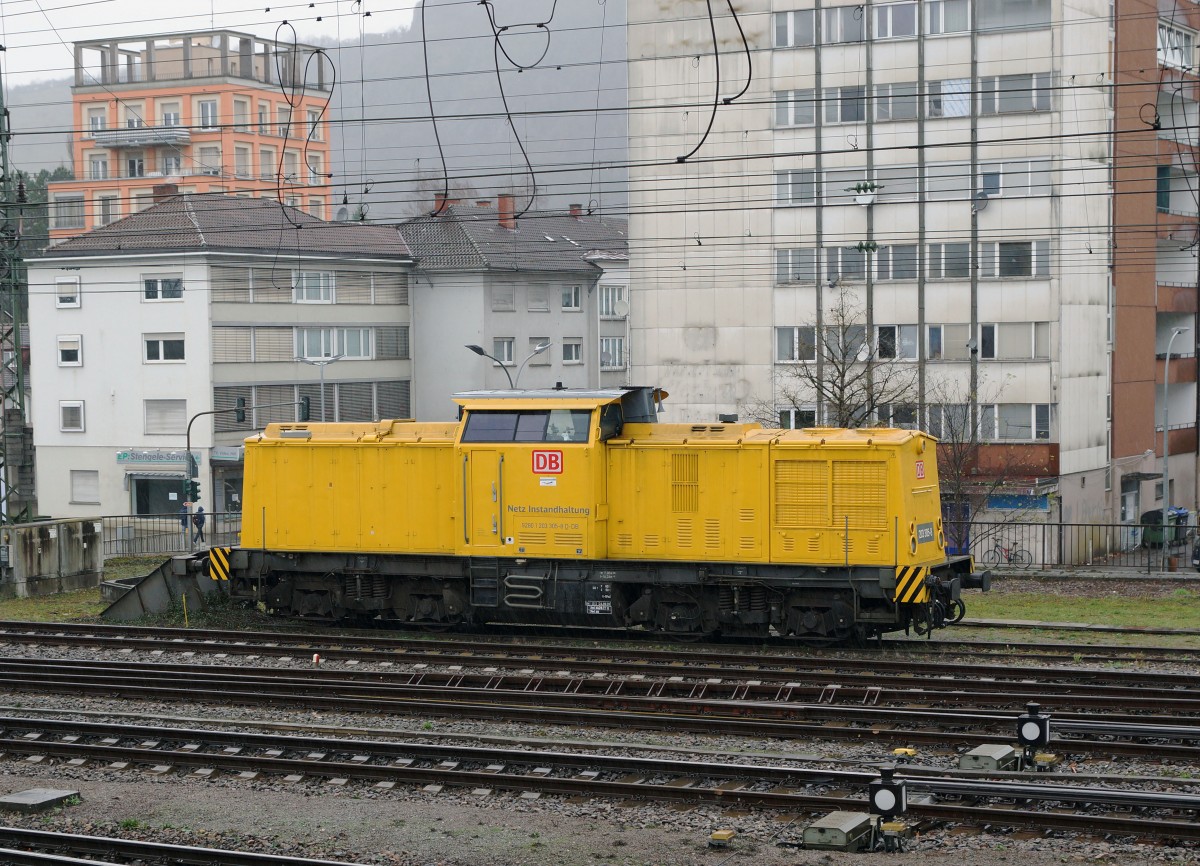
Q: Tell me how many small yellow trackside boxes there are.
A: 4